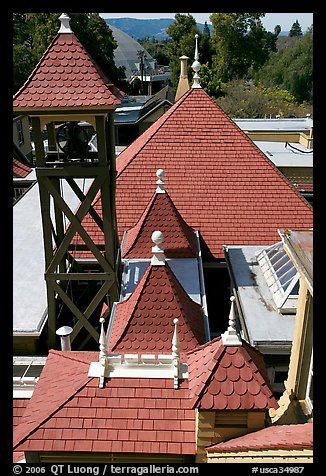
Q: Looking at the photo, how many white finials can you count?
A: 7